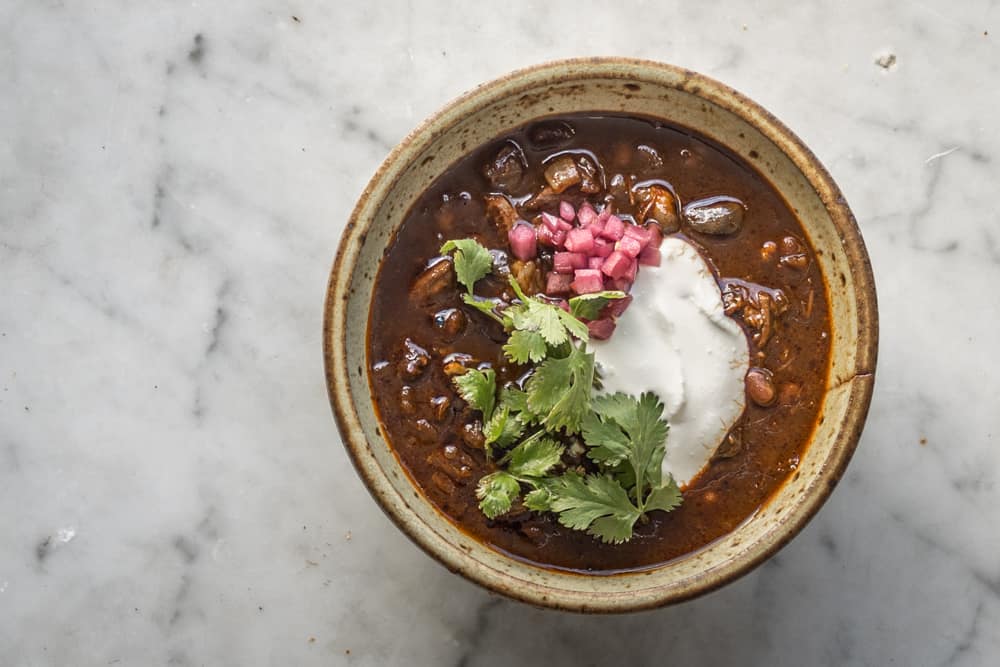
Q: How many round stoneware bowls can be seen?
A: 1